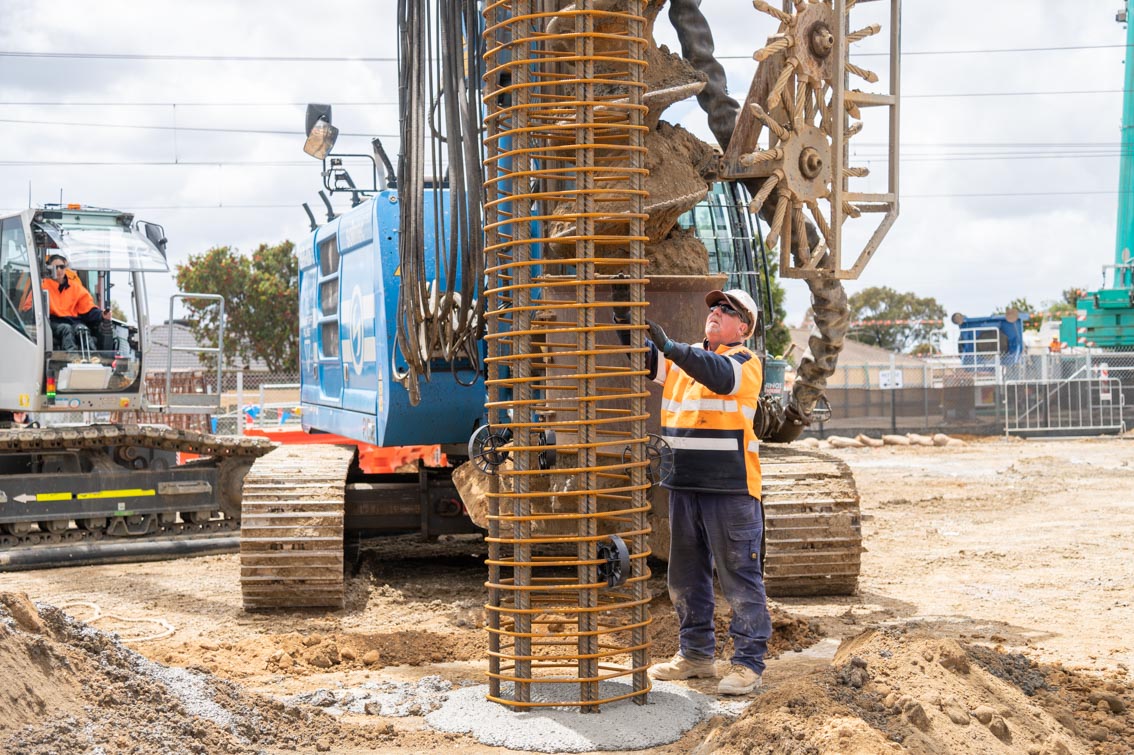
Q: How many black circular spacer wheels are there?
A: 4